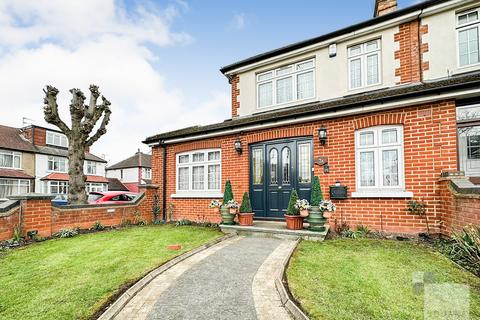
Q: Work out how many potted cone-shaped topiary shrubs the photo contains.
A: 4